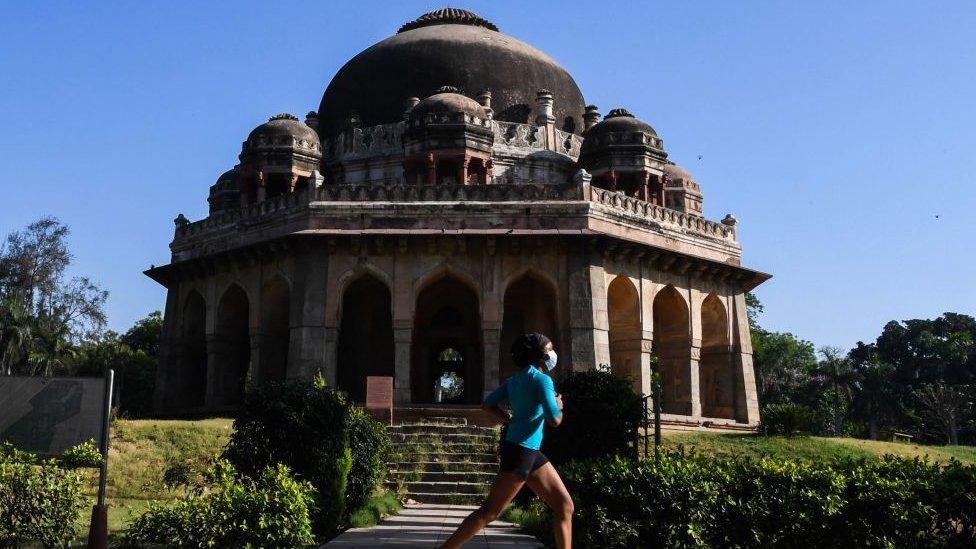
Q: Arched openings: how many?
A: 9